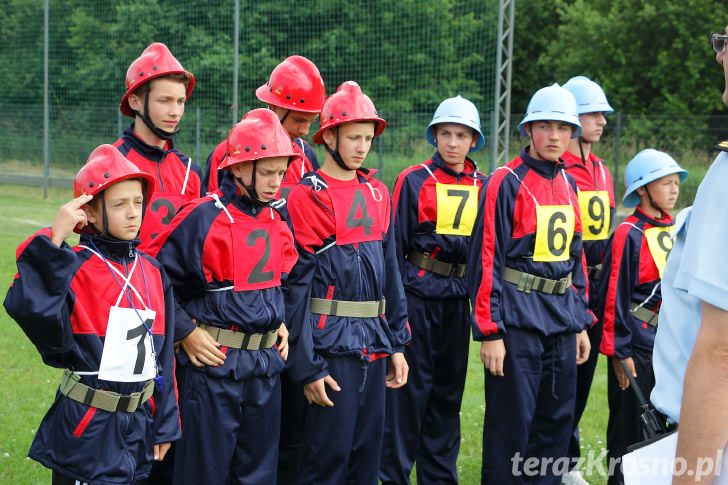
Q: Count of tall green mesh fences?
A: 1